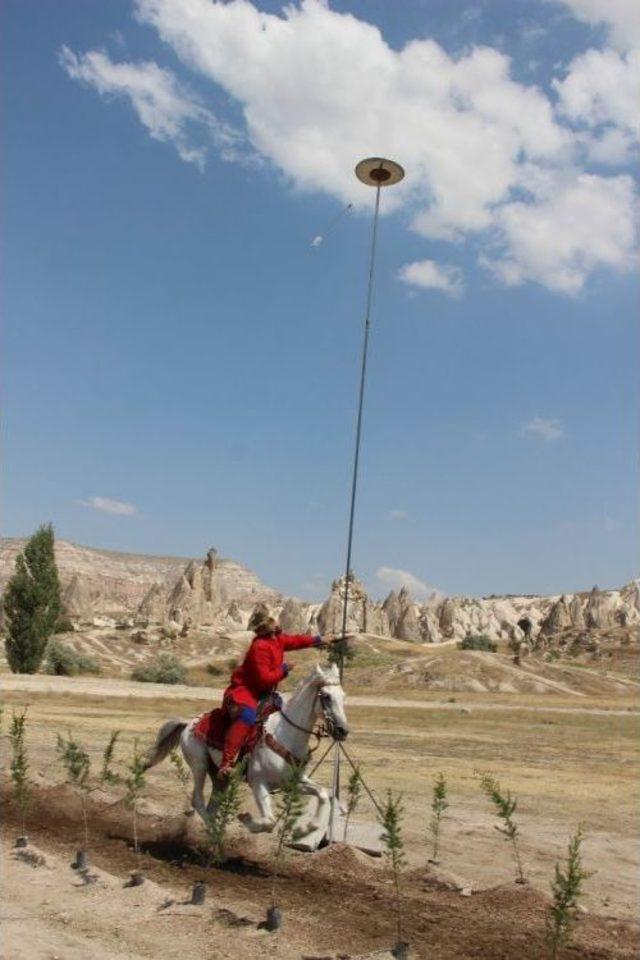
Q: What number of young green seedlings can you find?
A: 12